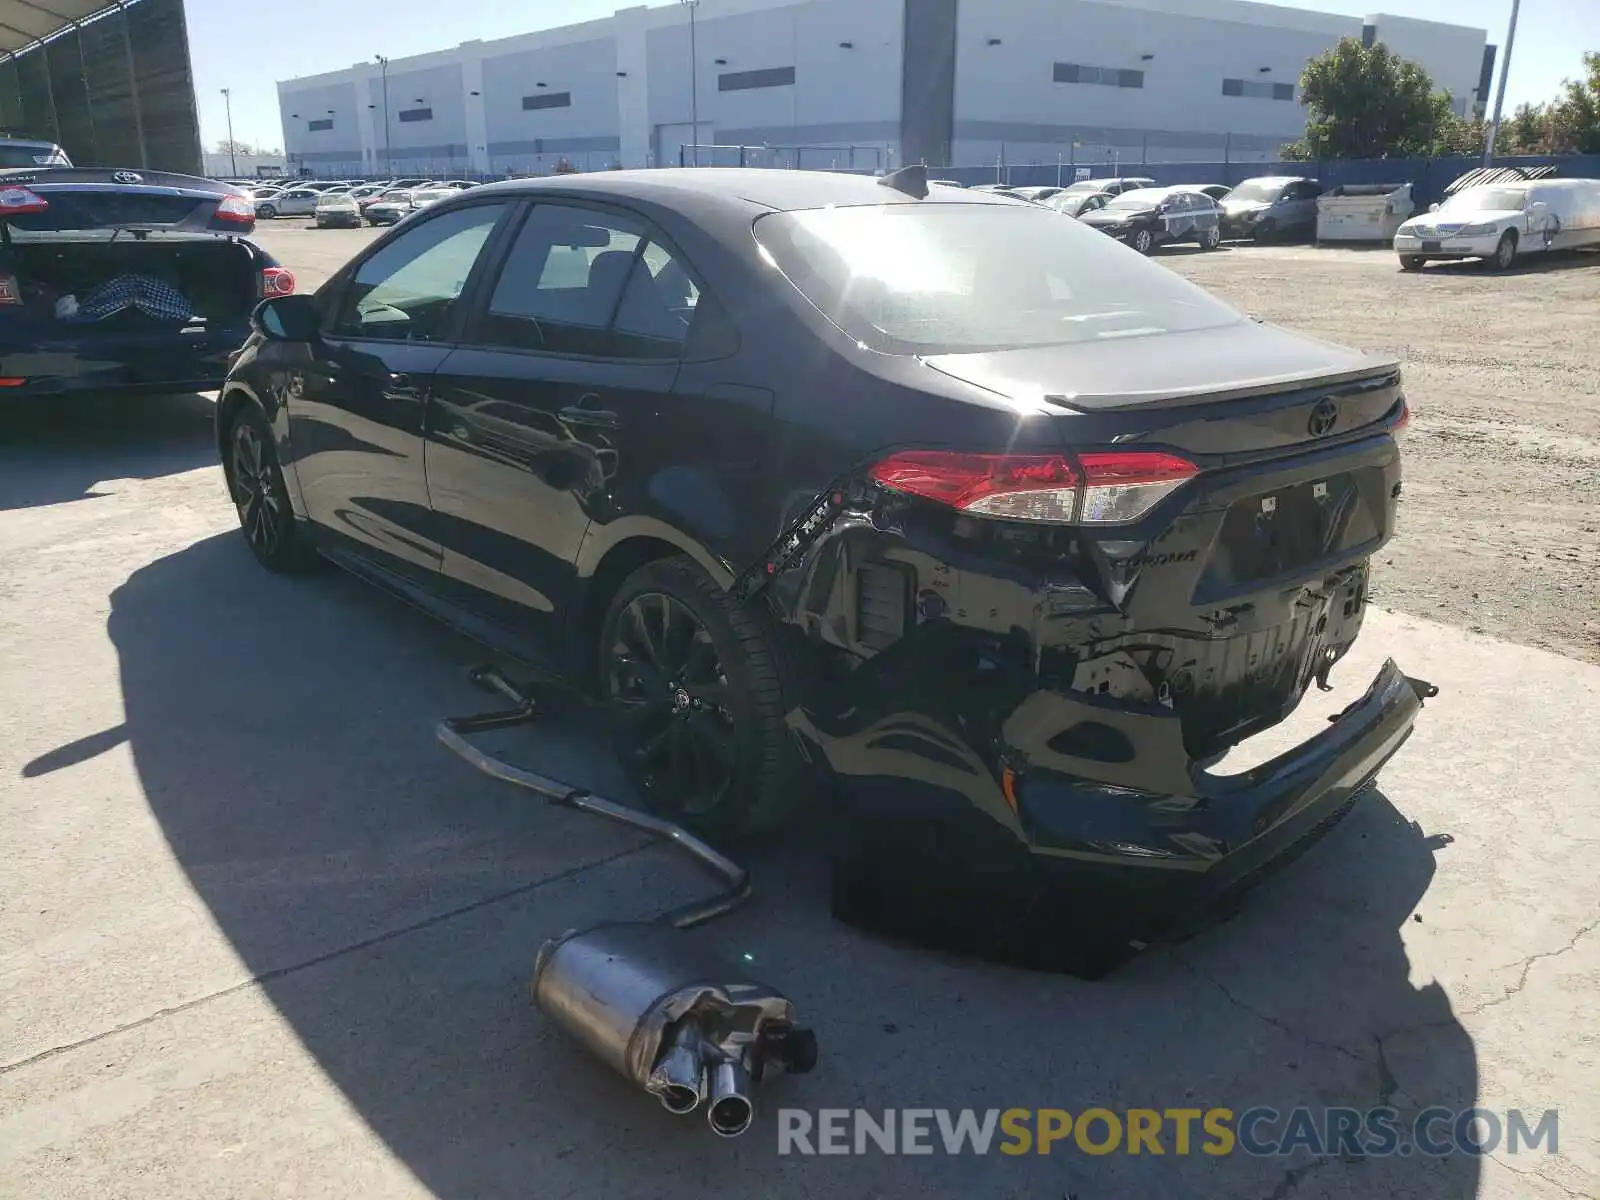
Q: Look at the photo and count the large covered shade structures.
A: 1